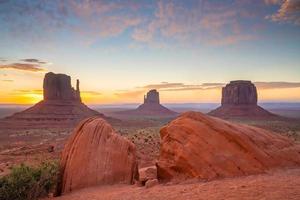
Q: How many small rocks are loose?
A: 2